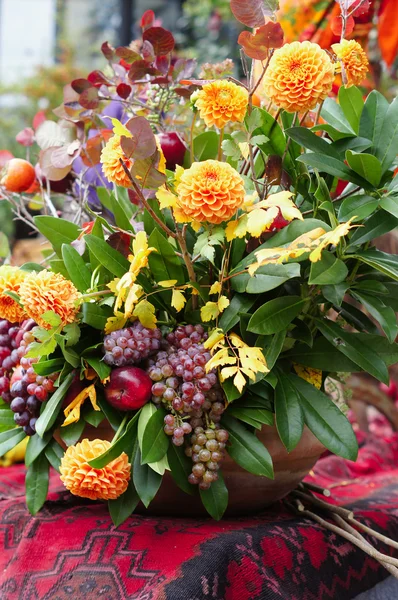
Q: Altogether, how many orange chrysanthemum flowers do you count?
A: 8